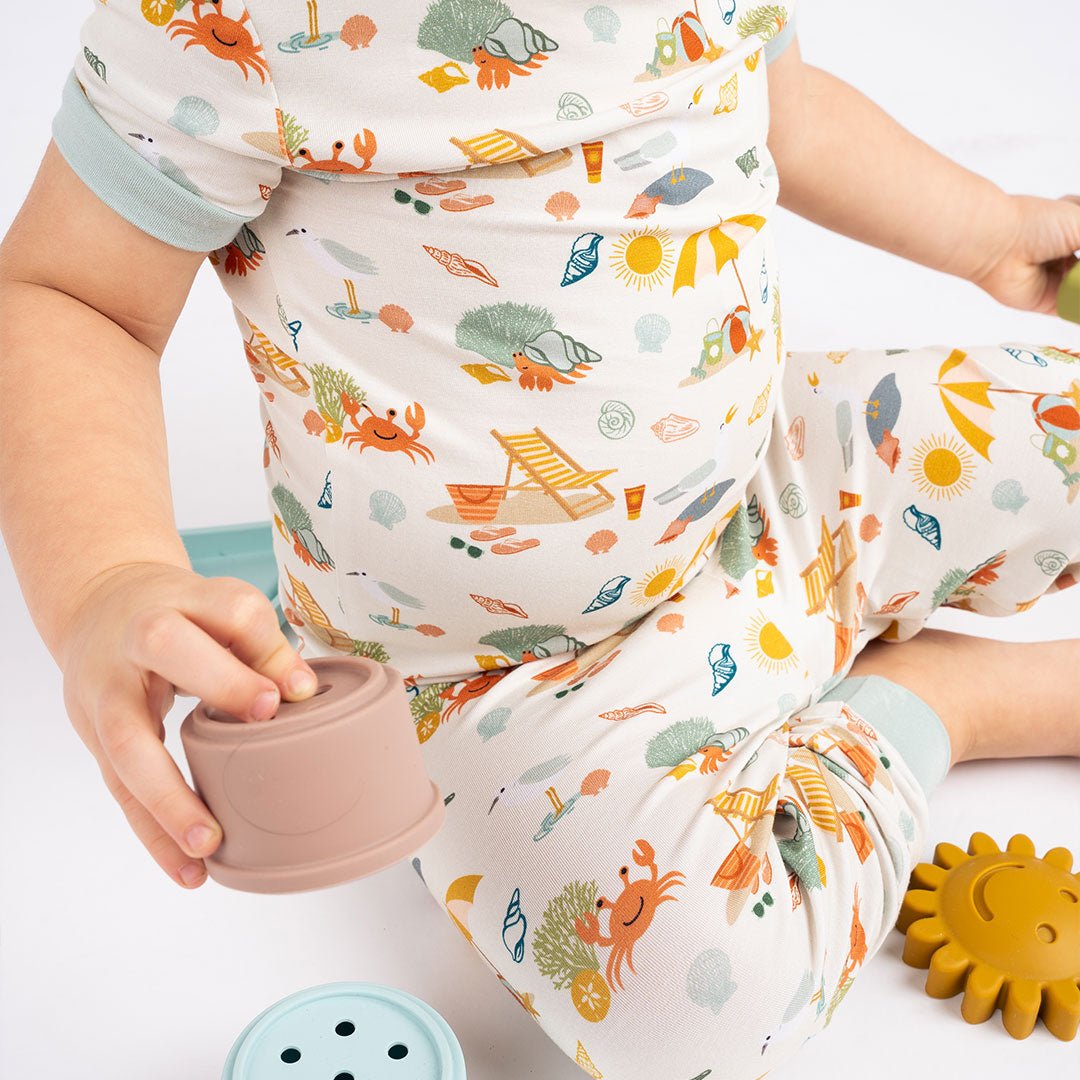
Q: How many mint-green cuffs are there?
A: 3